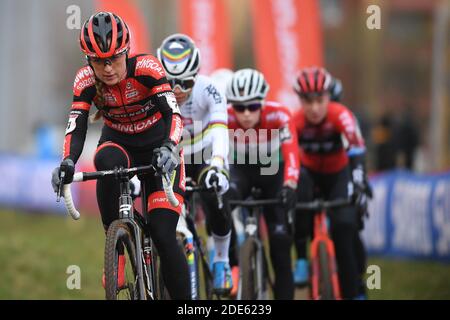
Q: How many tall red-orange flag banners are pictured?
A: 3